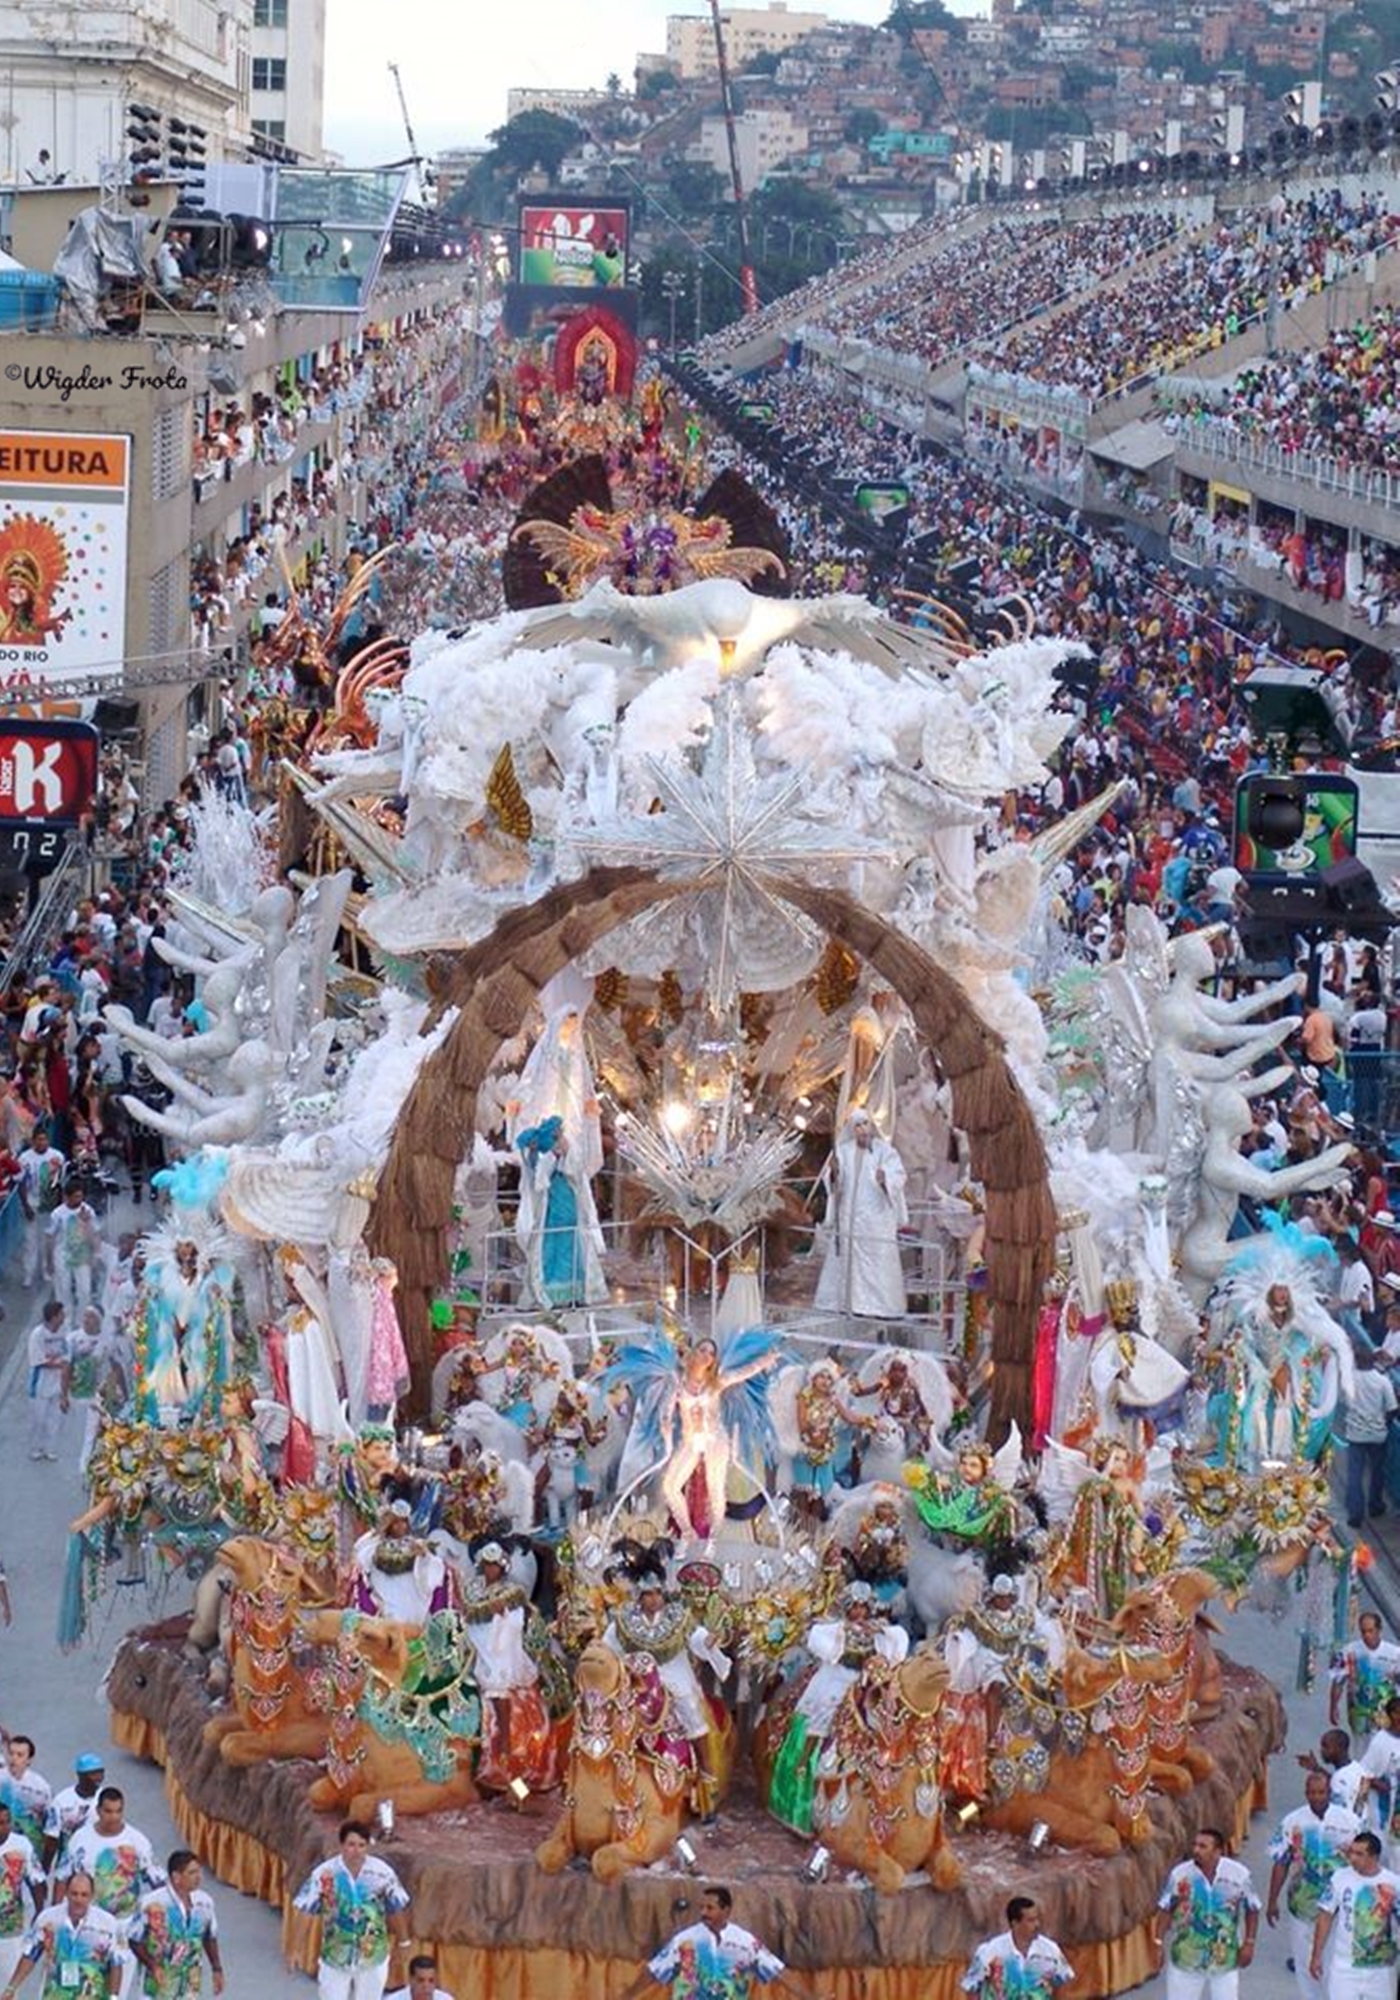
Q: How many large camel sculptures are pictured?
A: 6